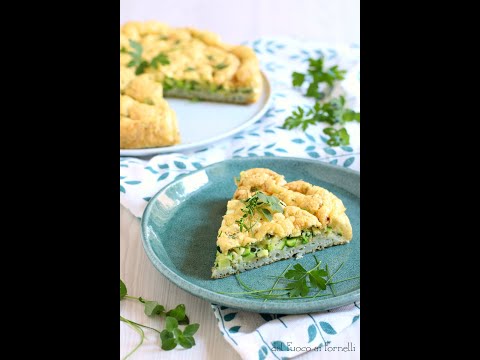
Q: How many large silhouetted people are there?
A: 0